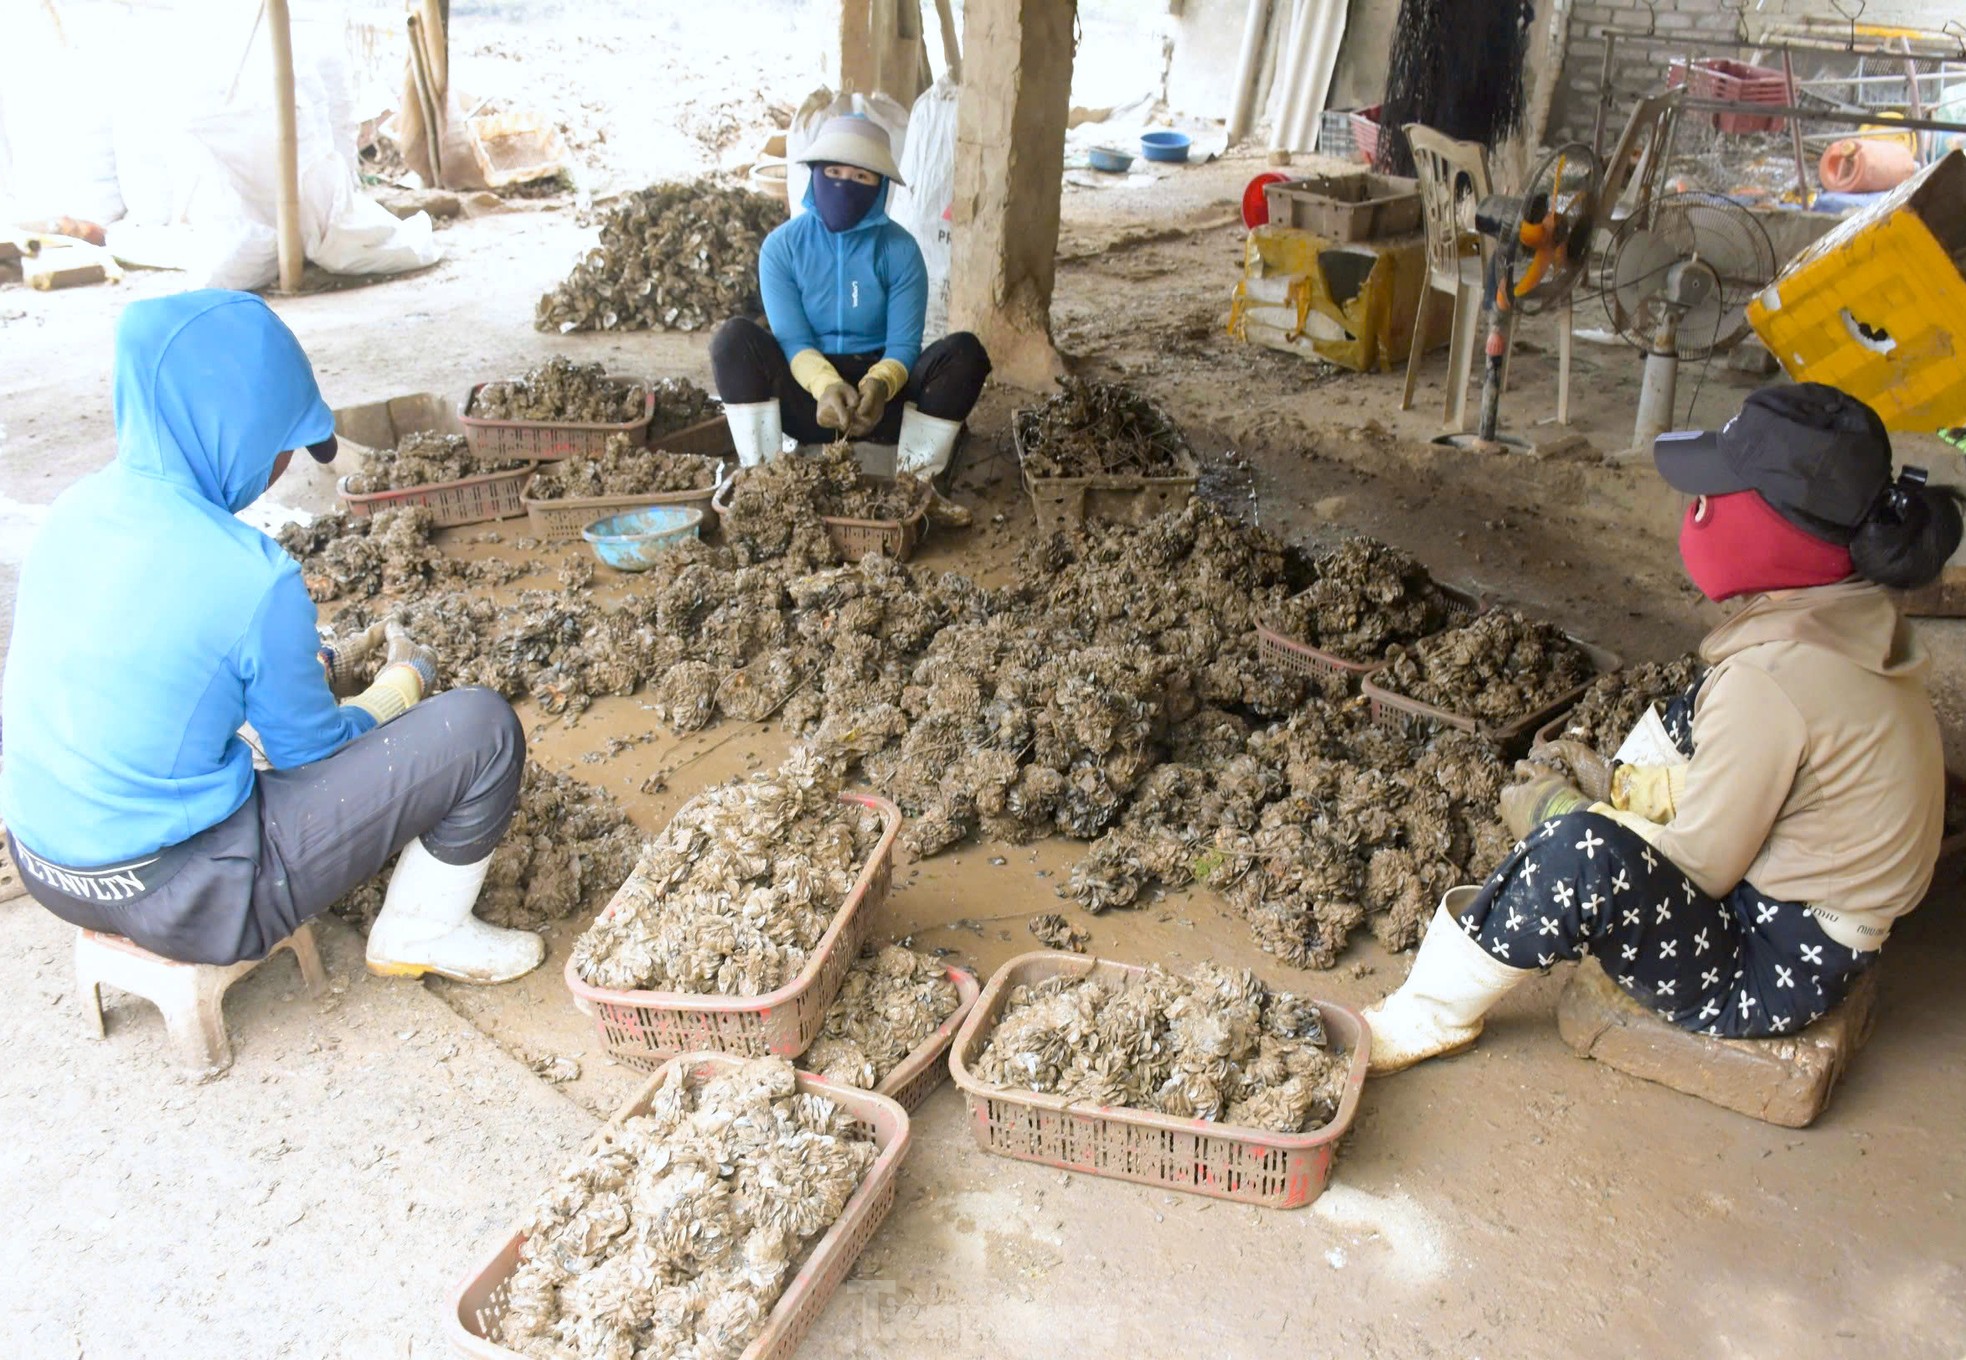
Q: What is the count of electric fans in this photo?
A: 2